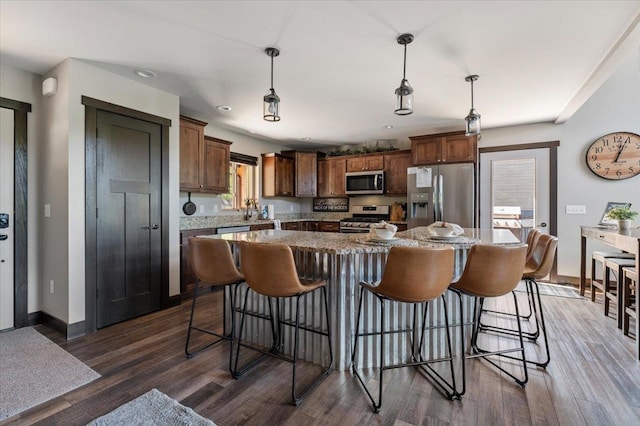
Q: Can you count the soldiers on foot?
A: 0